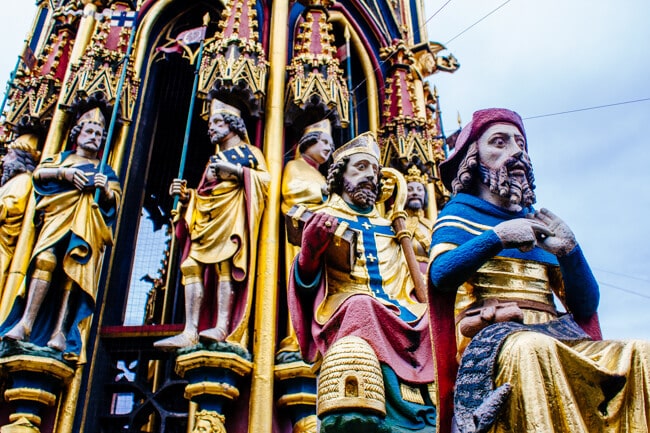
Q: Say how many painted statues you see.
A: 7